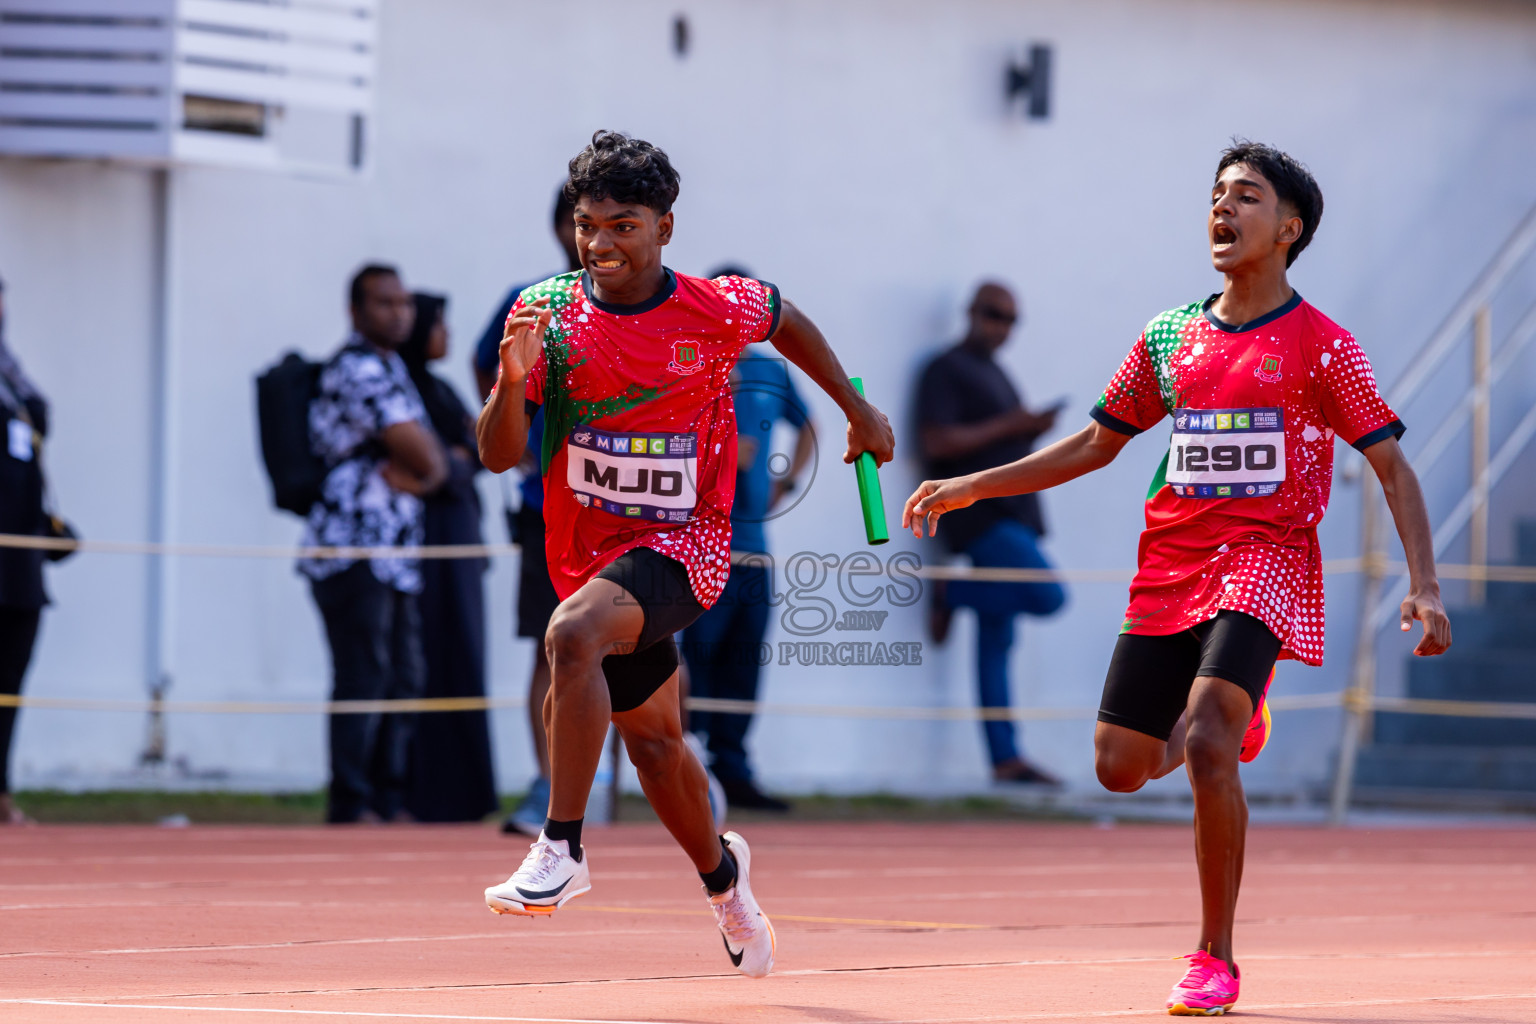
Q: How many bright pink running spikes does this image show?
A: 2